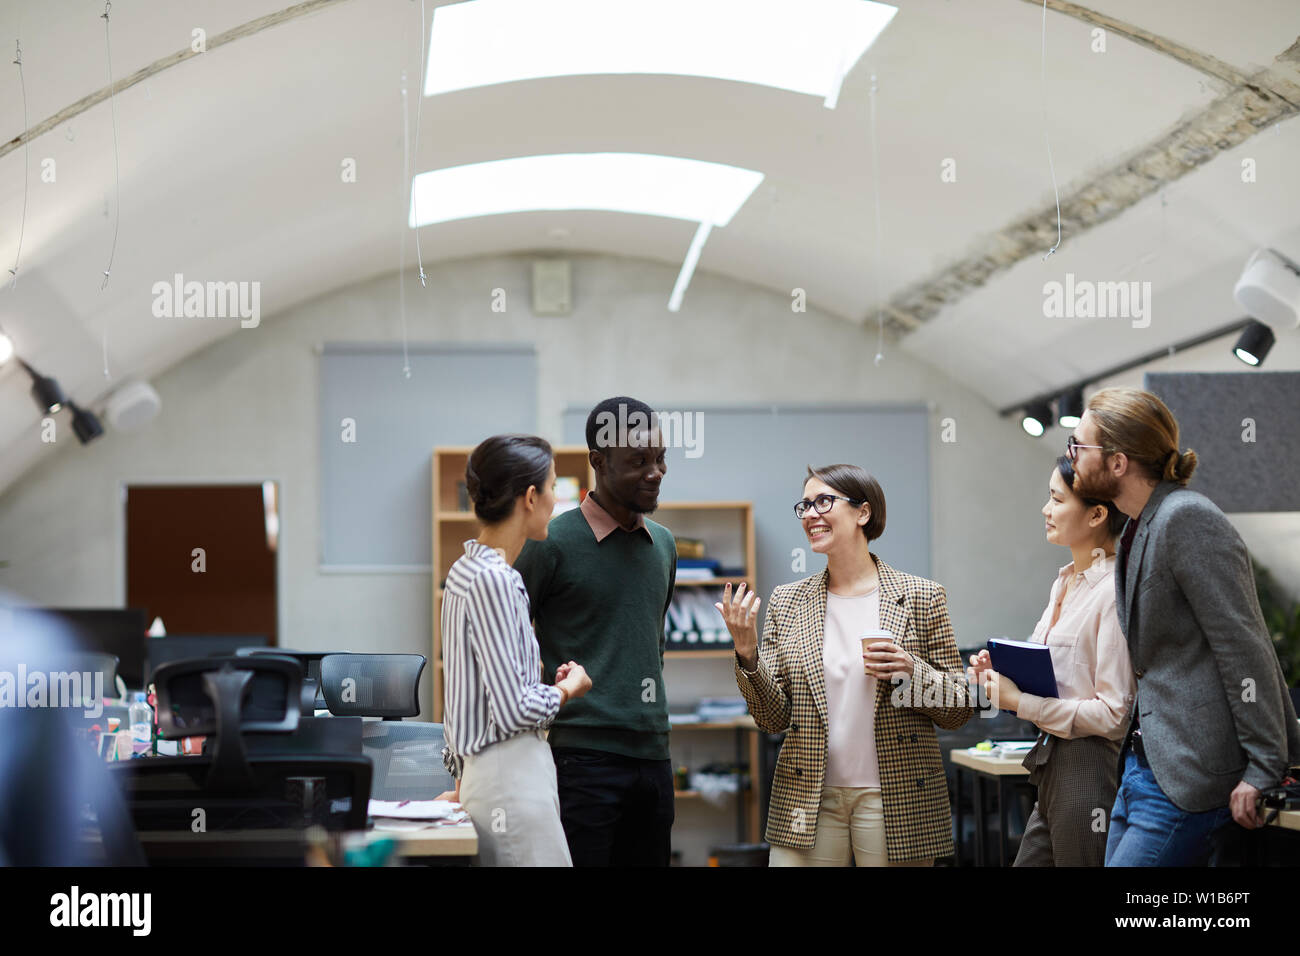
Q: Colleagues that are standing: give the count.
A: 5